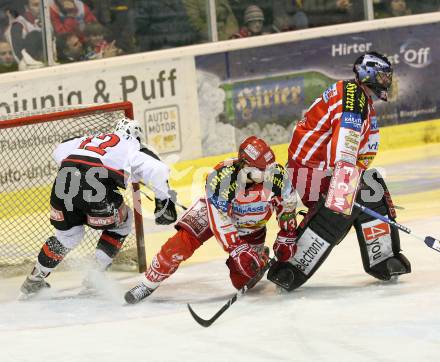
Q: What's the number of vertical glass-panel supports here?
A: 3